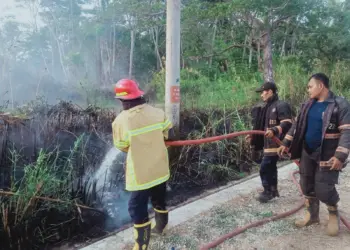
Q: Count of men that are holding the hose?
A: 3